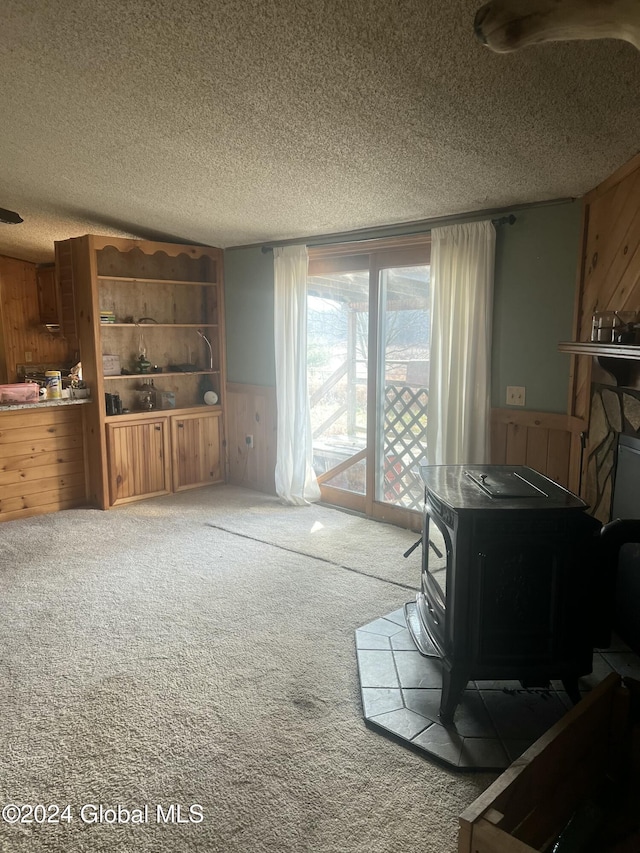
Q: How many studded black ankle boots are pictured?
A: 0